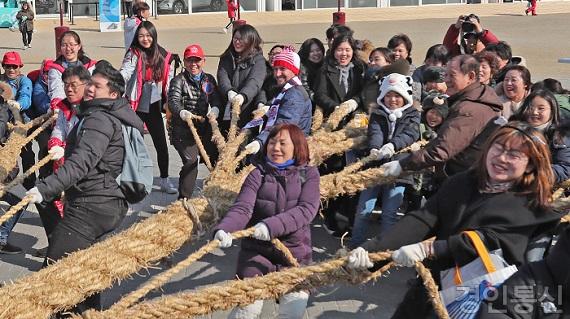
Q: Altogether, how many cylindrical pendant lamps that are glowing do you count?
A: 0